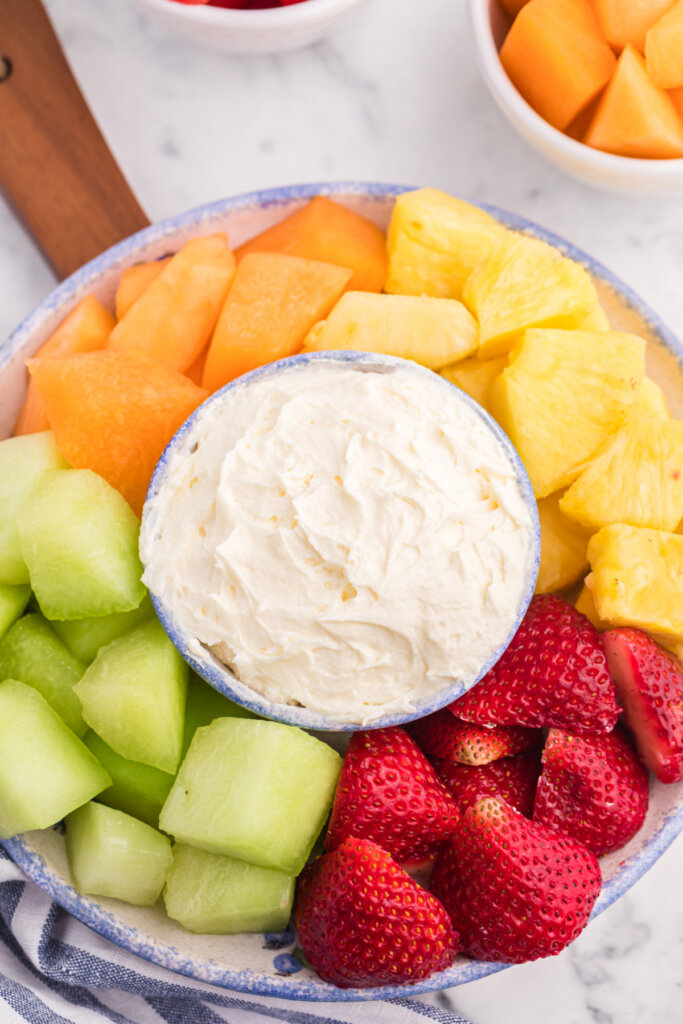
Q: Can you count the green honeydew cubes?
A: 12